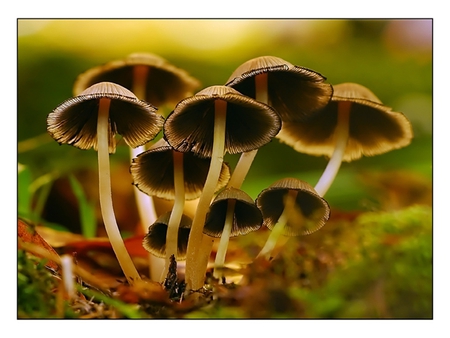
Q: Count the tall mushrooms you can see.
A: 5